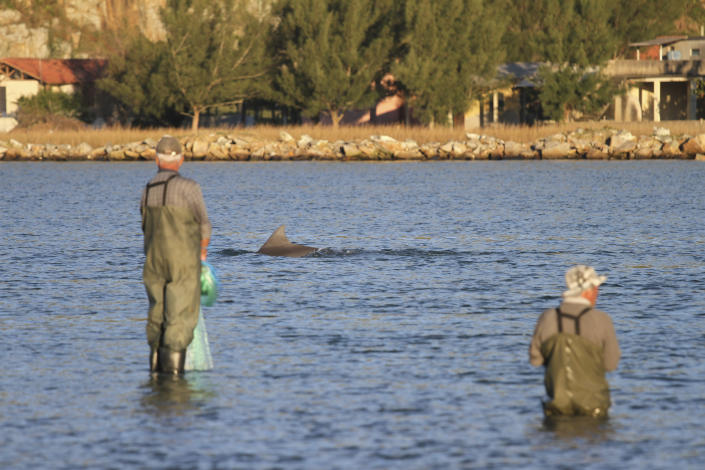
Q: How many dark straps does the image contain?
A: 4